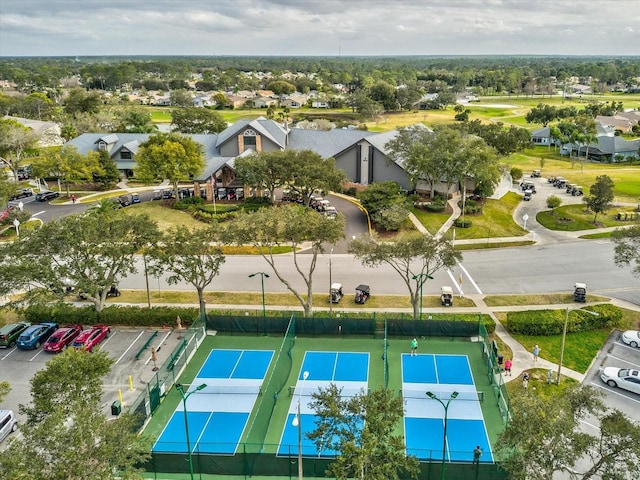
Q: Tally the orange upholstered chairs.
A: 0